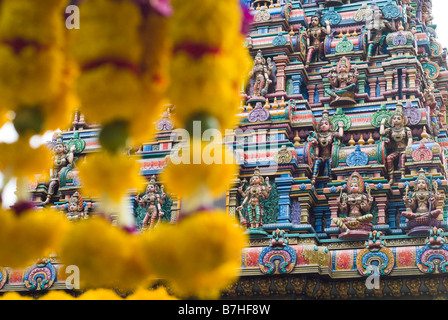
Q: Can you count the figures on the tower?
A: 12